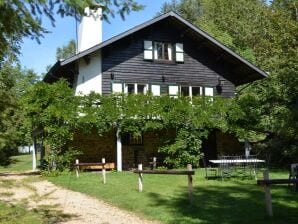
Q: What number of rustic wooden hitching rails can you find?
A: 3